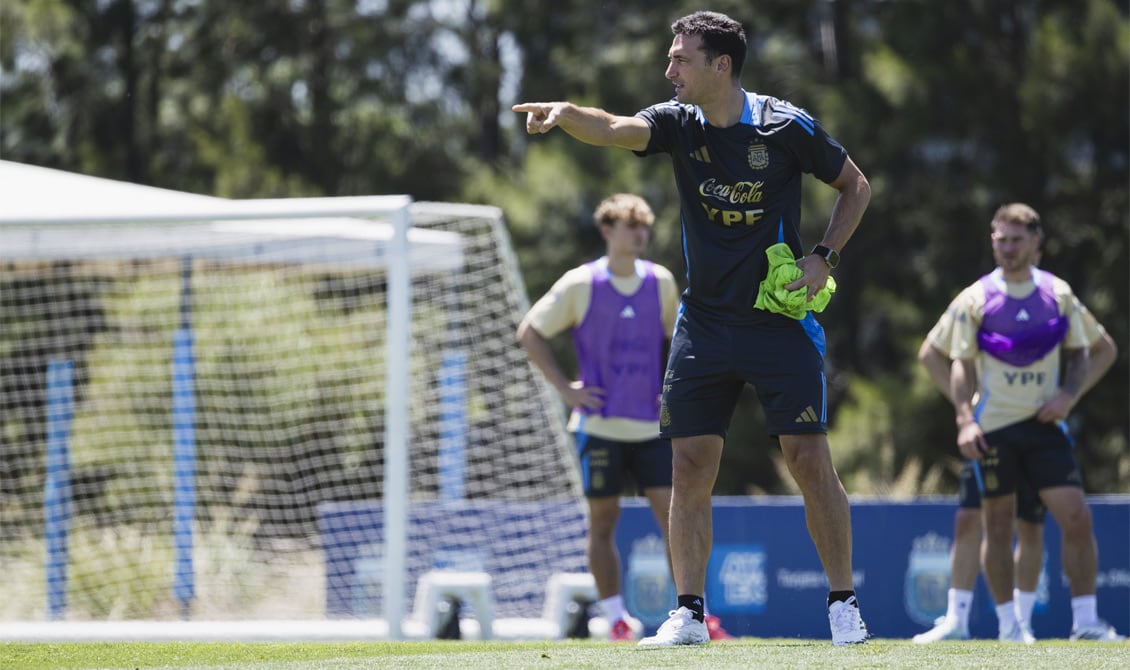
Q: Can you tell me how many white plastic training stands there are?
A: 2